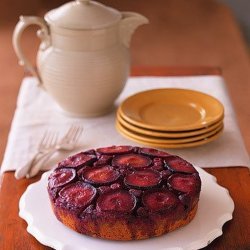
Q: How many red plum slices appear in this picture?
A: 12